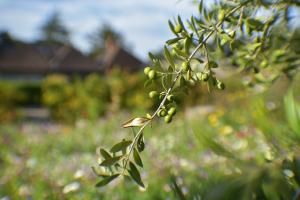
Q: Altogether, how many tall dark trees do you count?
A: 2